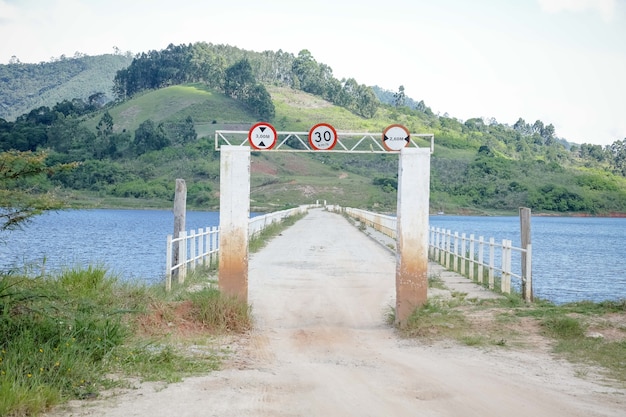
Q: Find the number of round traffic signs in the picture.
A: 3